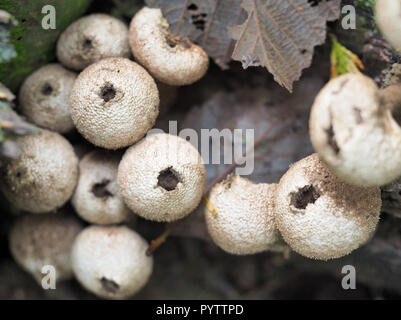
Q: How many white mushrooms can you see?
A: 13